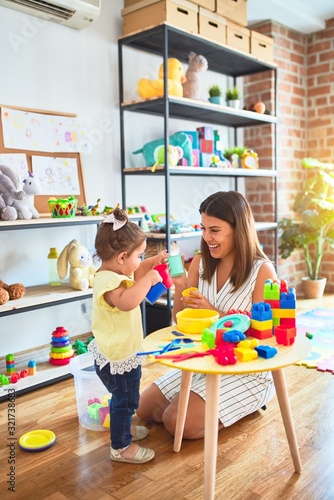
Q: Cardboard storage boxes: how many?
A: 6